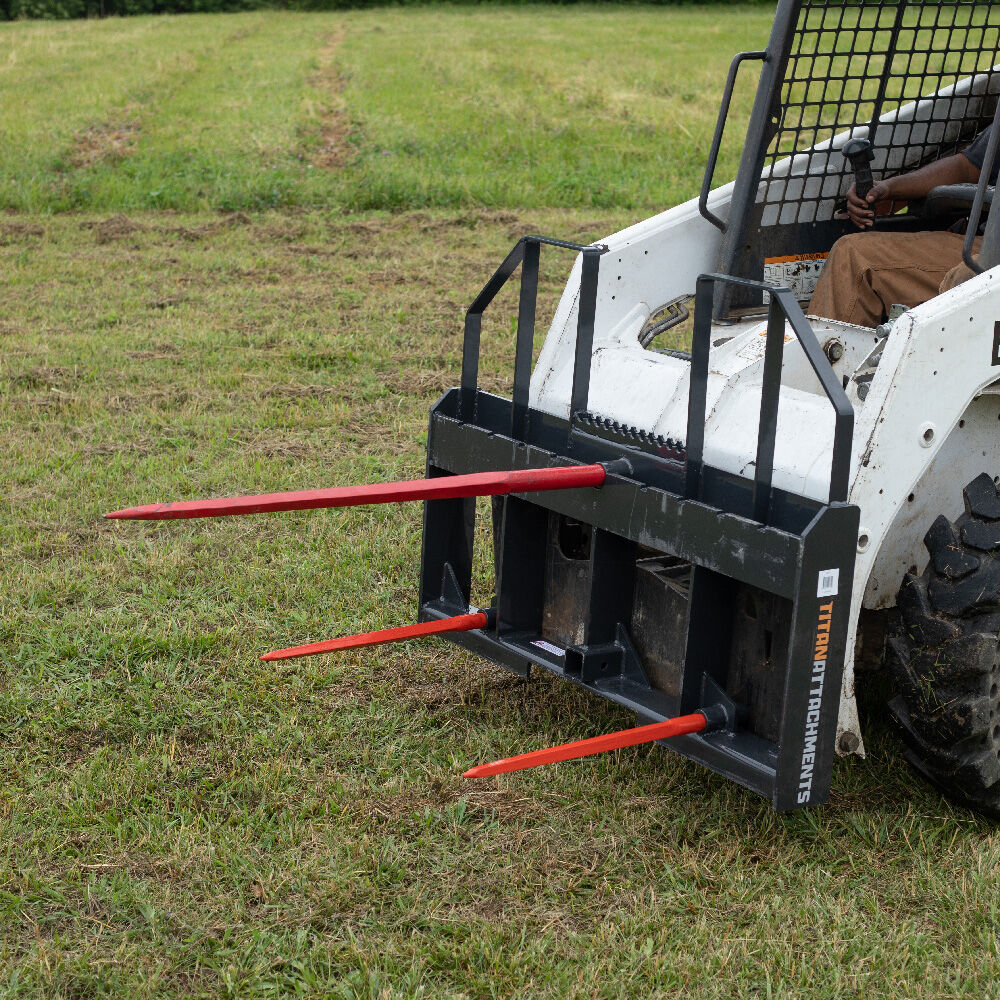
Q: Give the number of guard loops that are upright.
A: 2